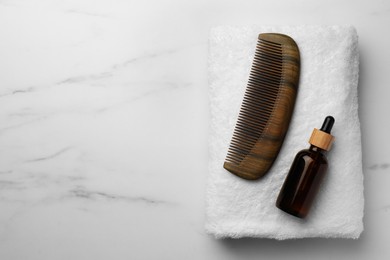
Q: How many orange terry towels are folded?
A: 0